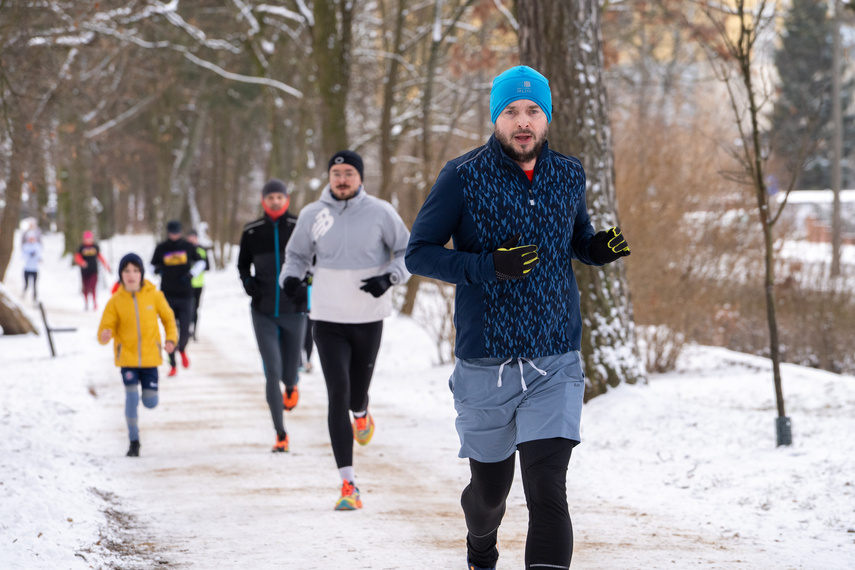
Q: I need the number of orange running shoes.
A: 4